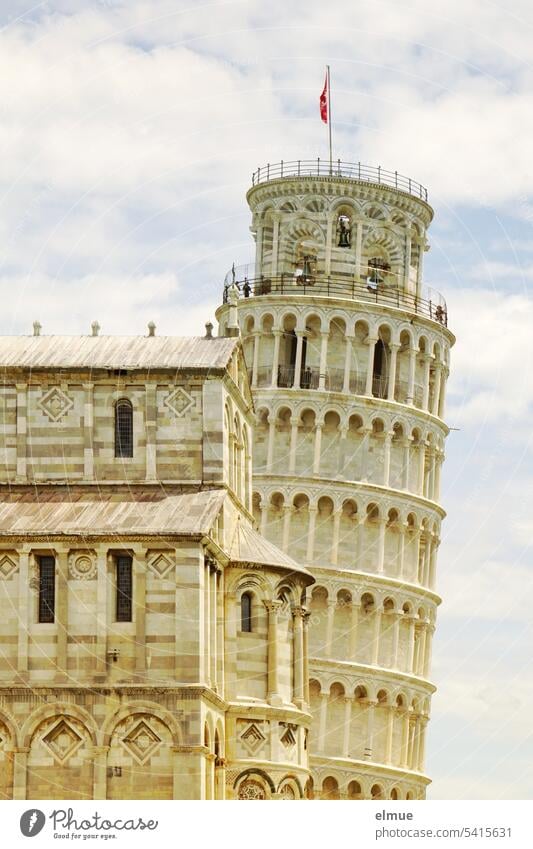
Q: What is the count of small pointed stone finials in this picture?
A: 4